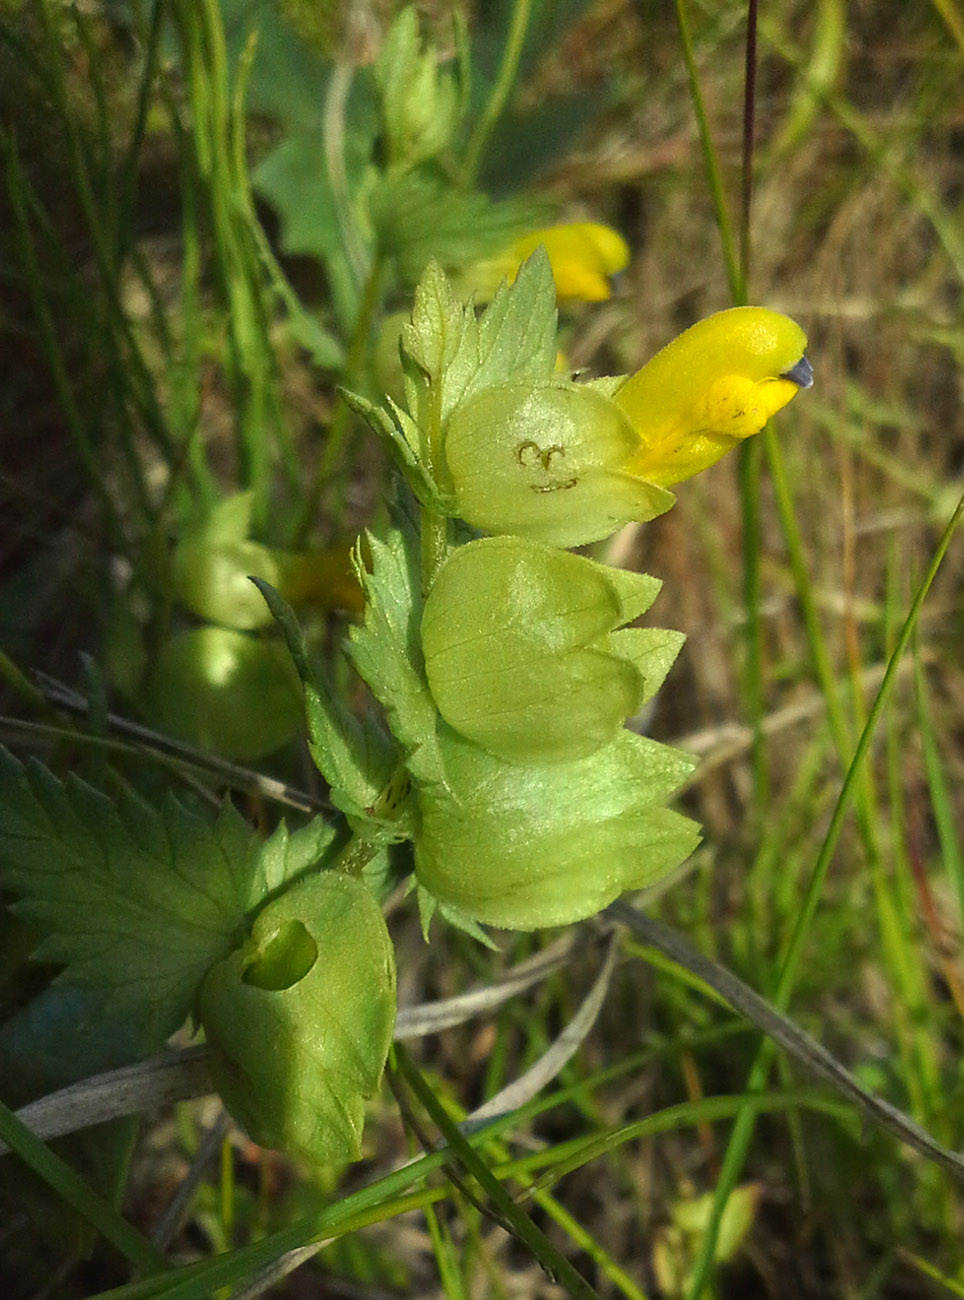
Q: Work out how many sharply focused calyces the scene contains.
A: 4